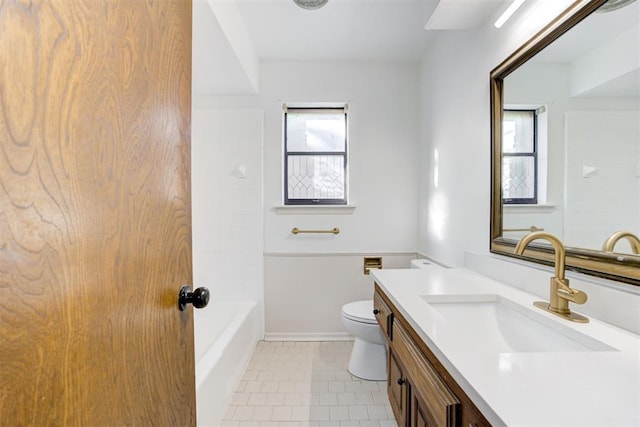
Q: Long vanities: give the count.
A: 1